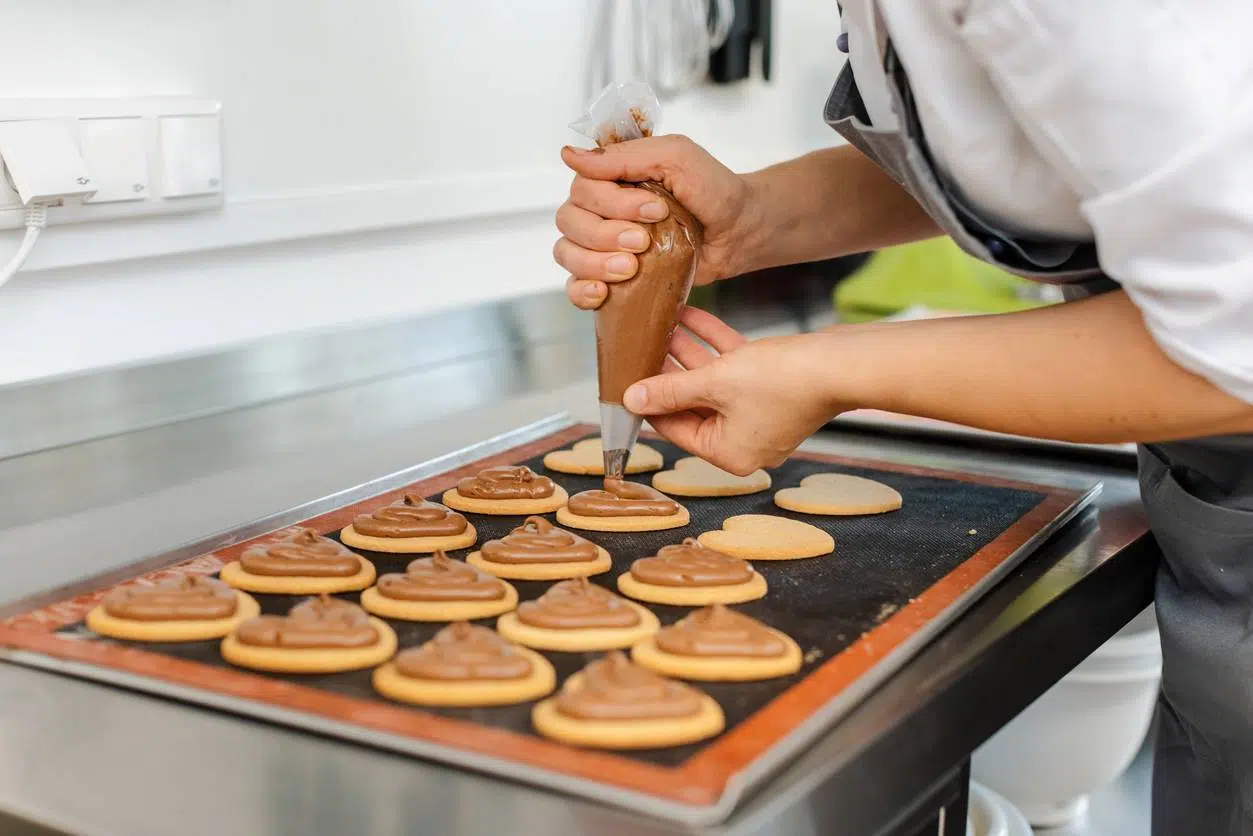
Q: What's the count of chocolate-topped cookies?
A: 13